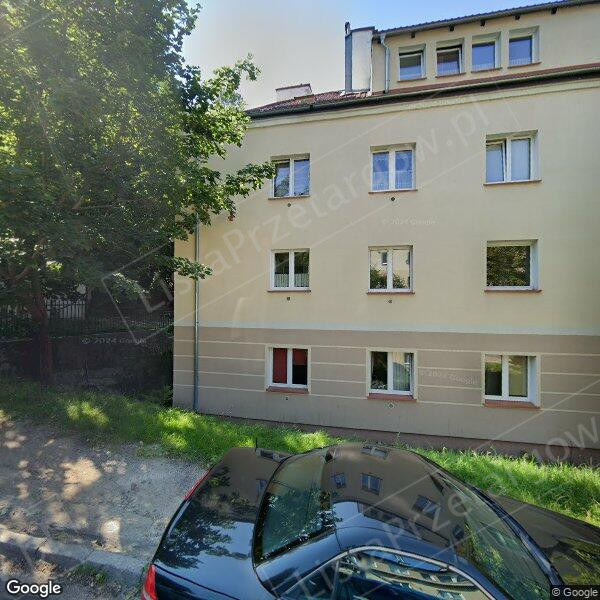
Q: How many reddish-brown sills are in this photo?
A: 13